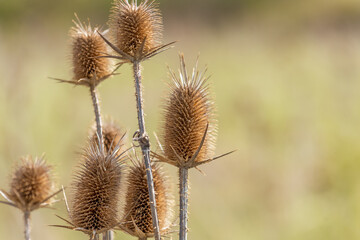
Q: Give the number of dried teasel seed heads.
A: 7